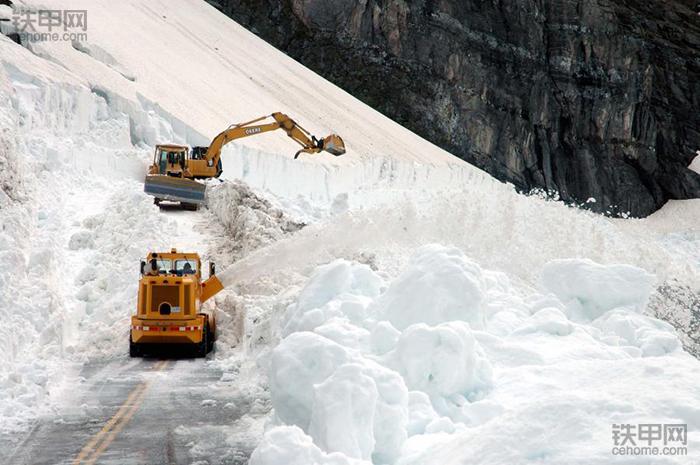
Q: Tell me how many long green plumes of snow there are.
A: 0